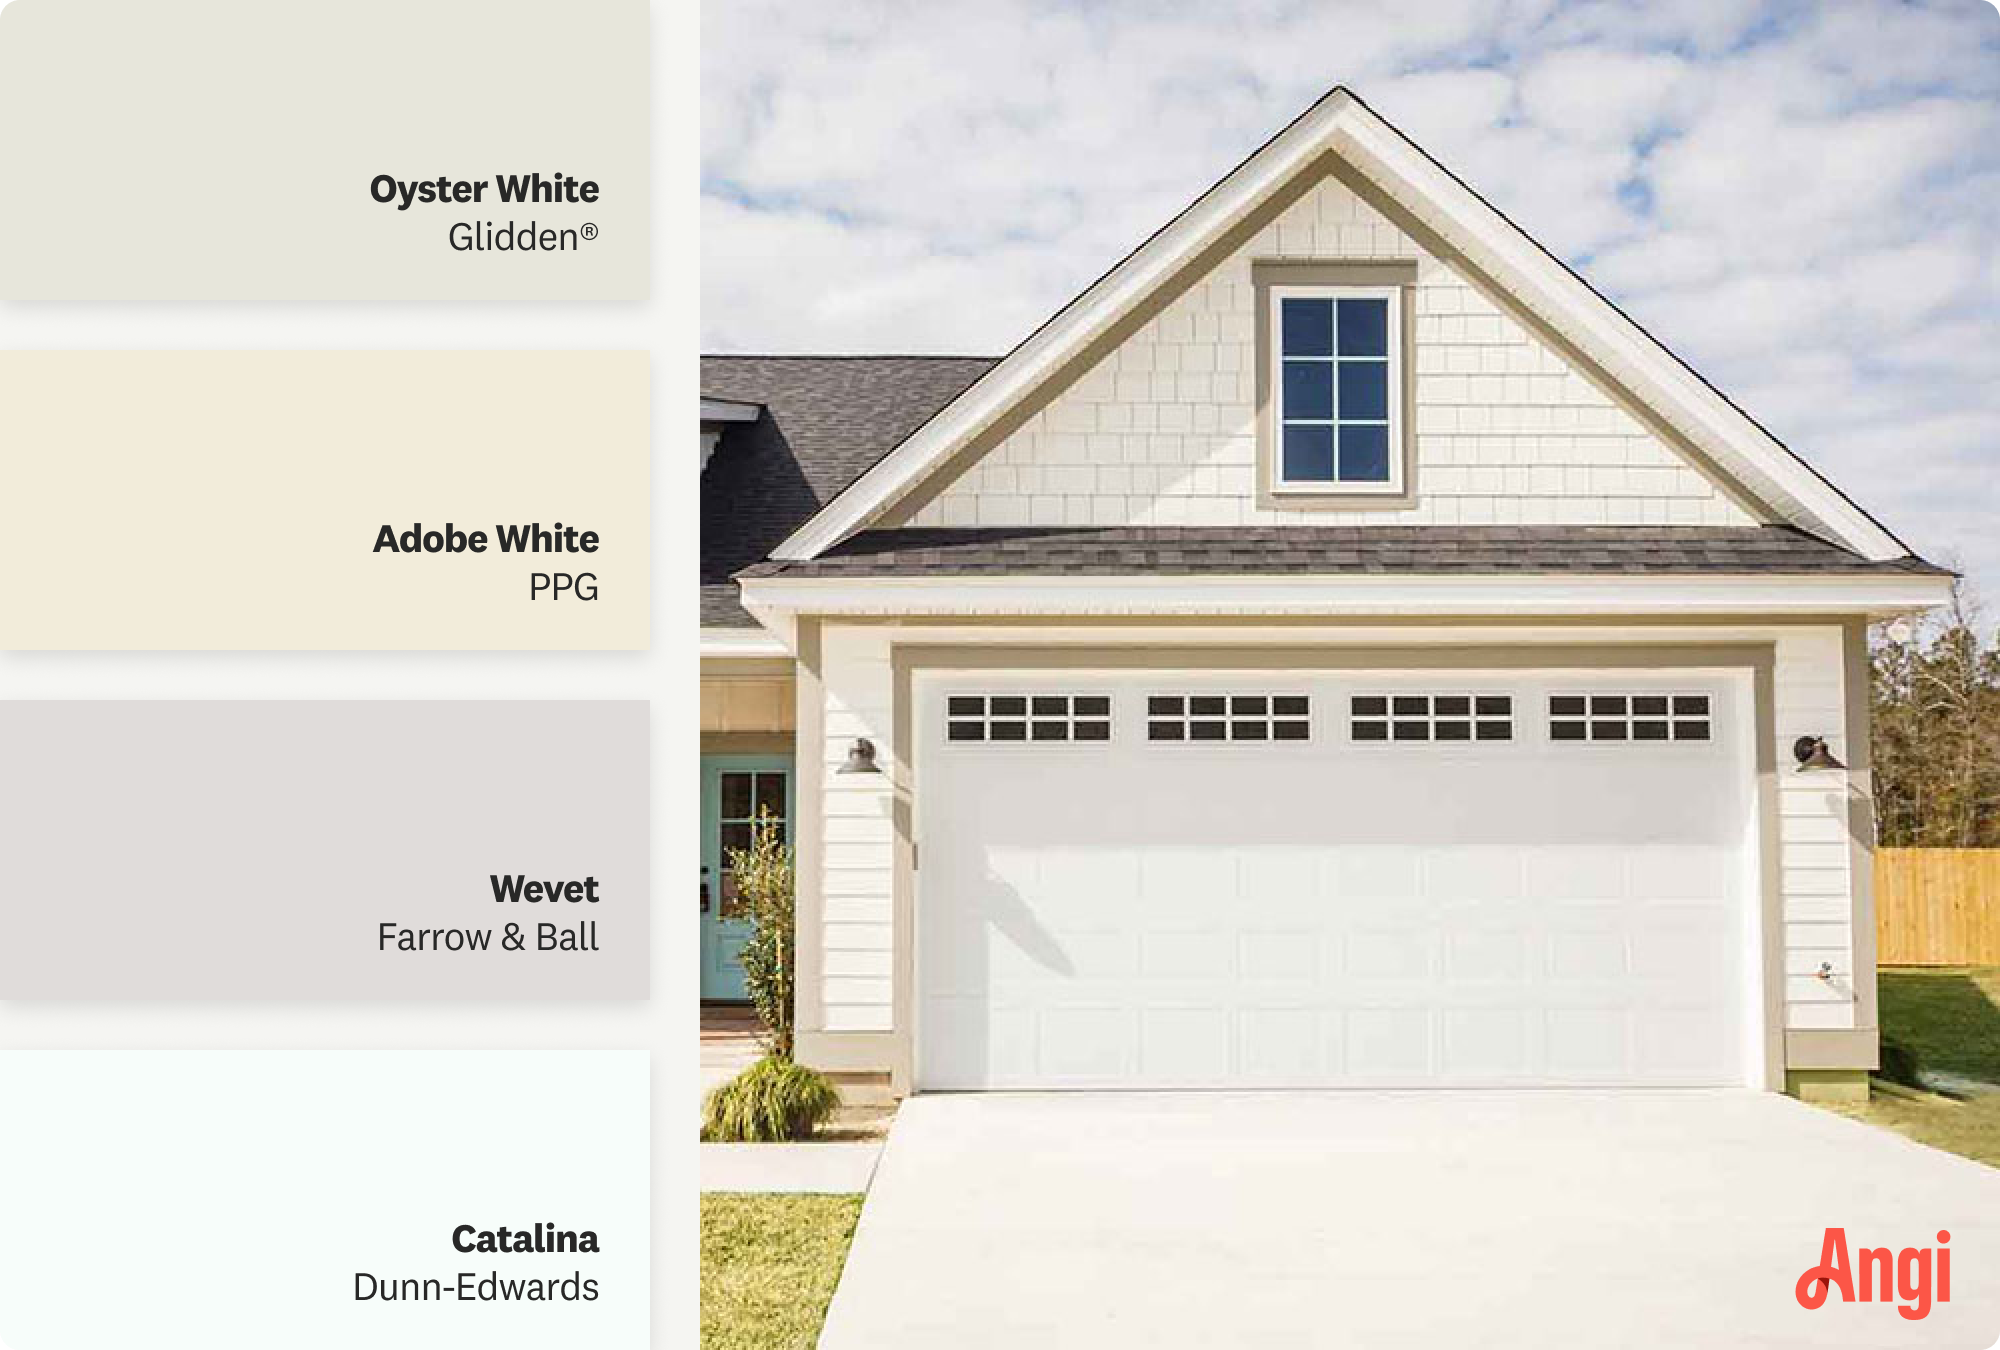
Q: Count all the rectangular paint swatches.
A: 4